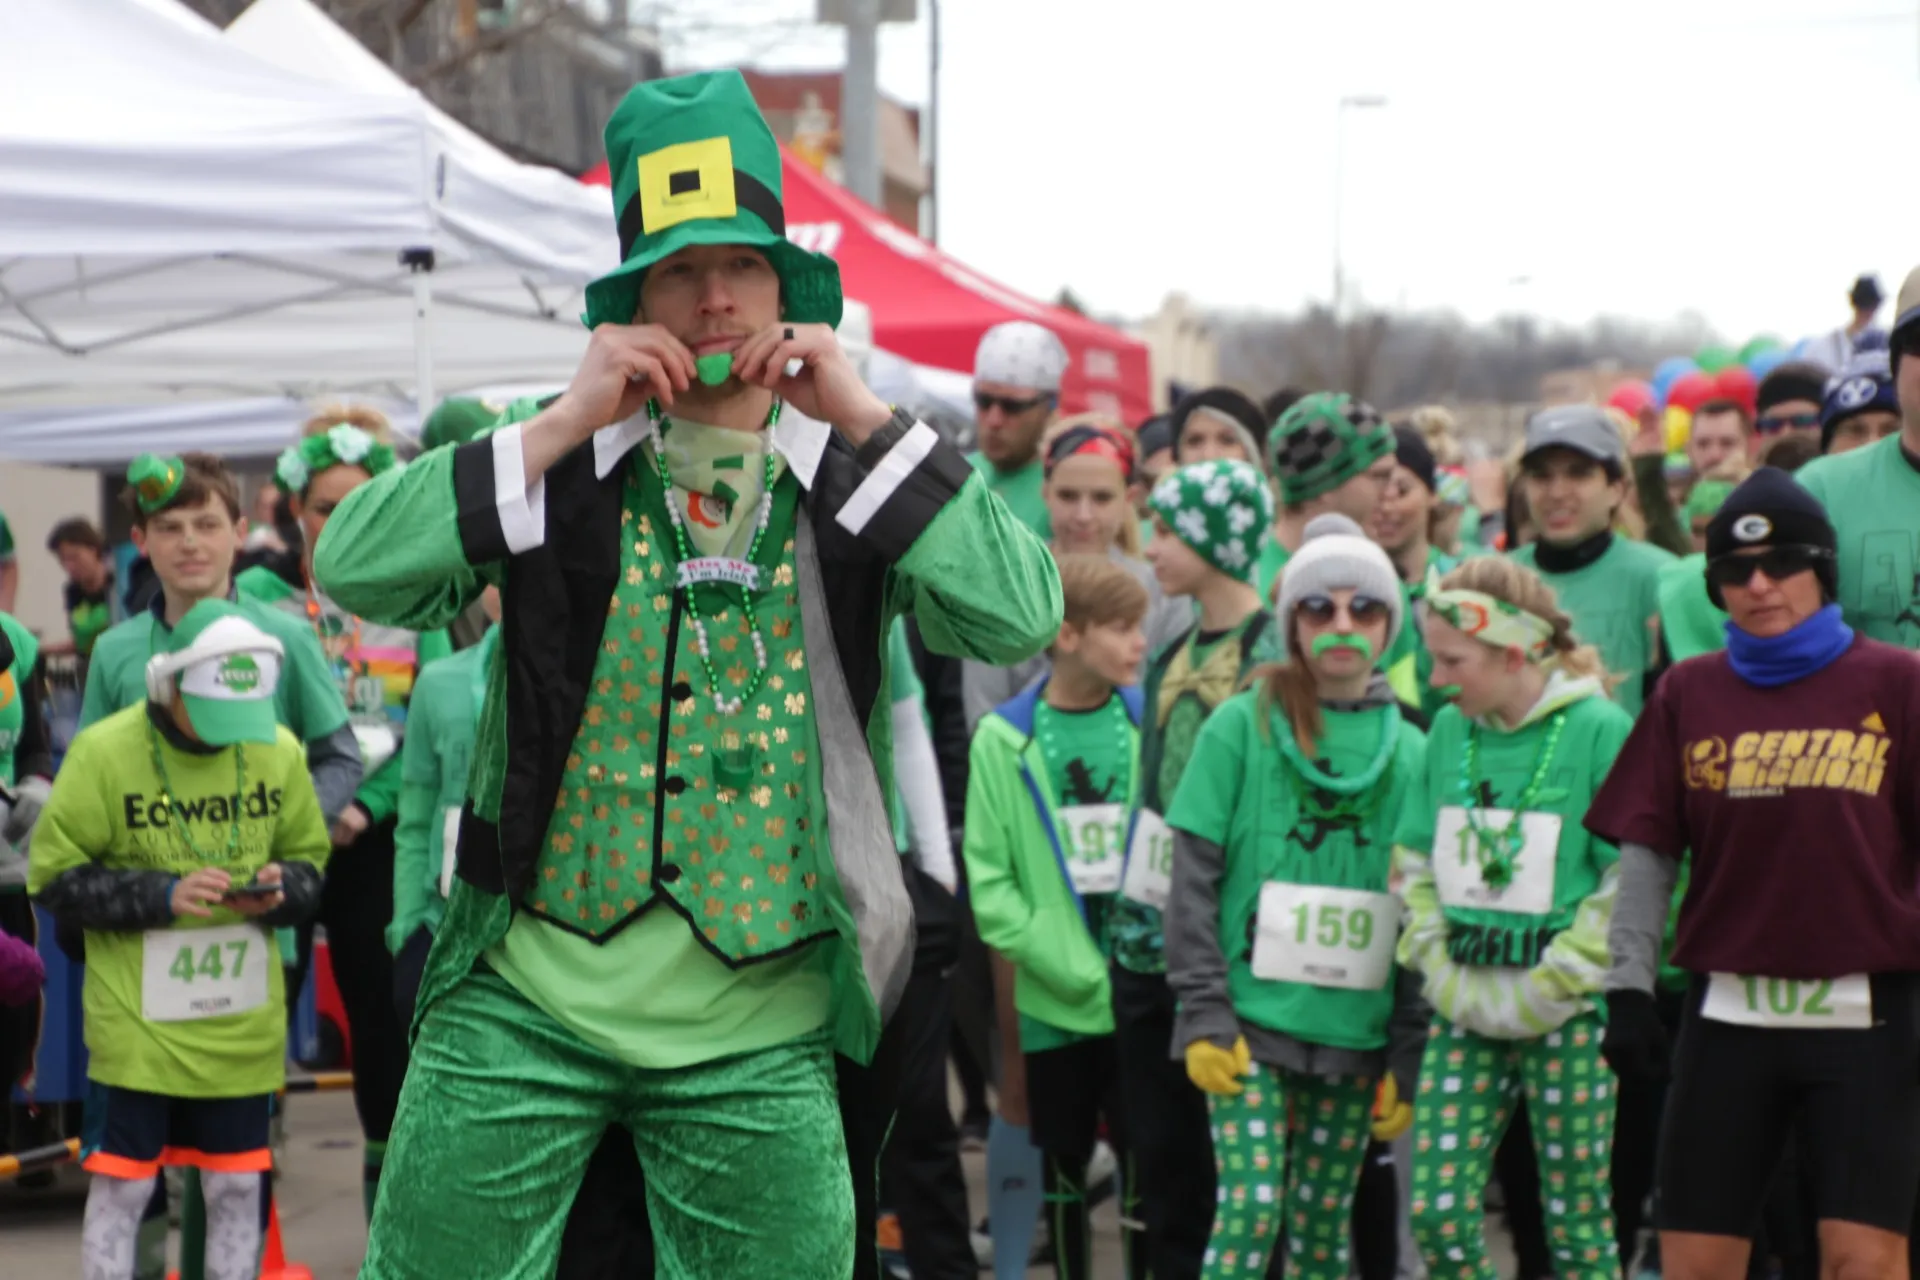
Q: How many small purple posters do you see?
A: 0